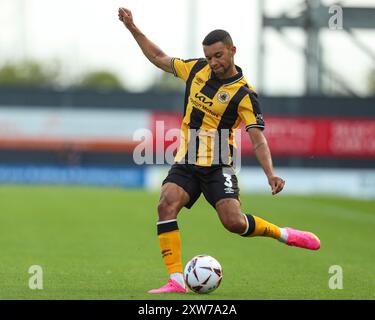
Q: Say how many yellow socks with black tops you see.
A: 2